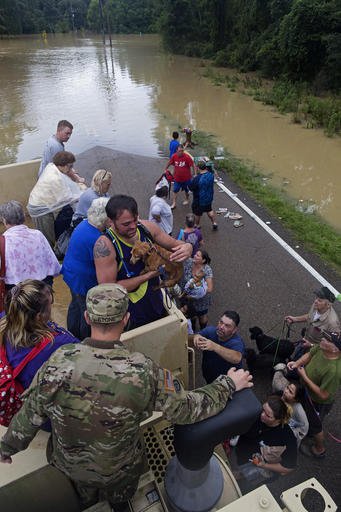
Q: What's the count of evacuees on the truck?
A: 7